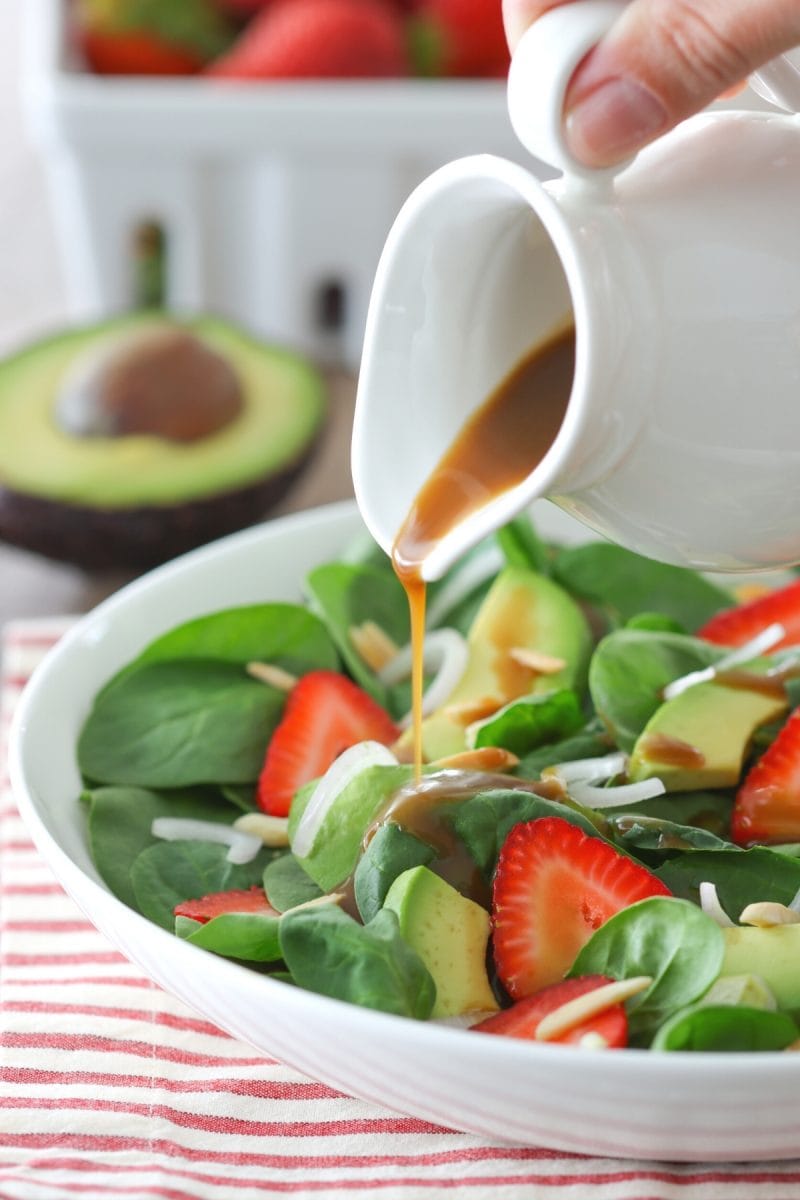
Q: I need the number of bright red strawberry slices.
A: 6